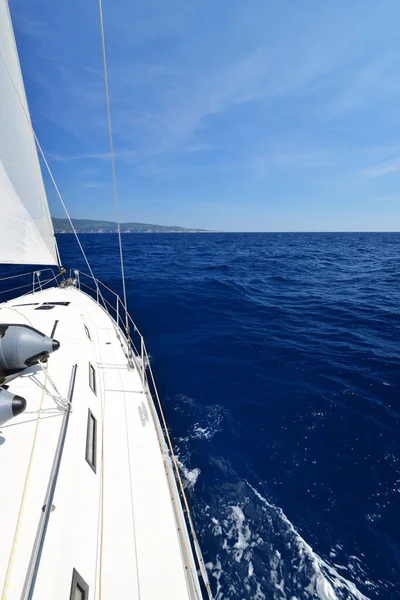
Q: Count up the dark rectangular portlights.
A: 4